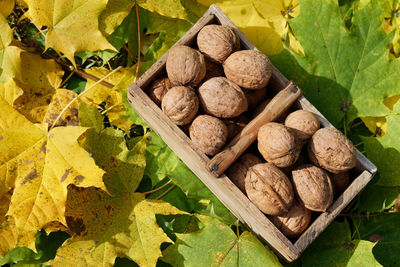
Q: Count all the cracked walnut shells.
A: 0